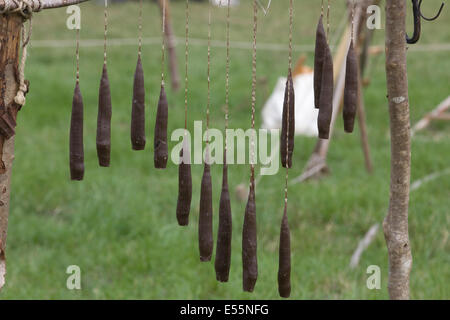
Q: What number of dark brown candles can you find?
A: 13